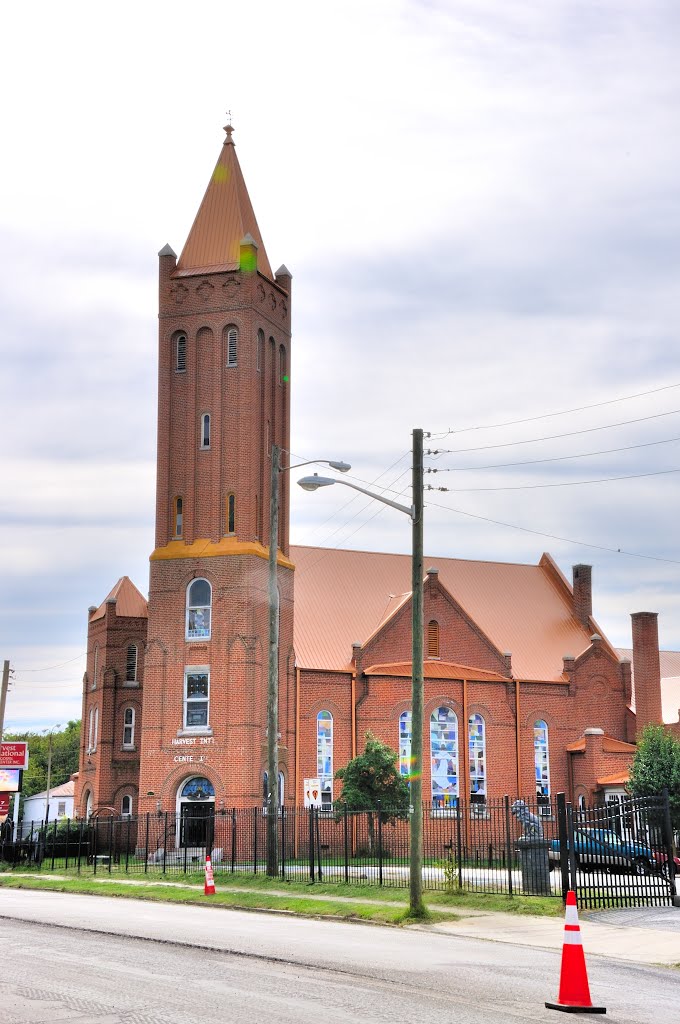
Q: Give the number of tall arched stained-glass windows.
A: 5